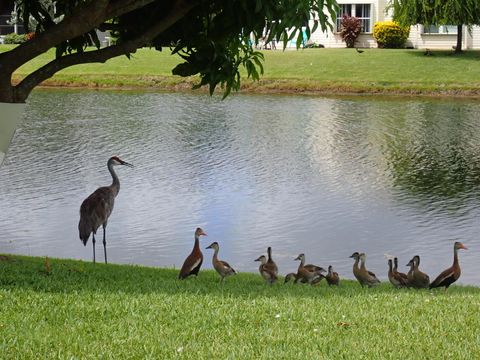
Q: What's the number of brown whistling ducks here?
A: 14